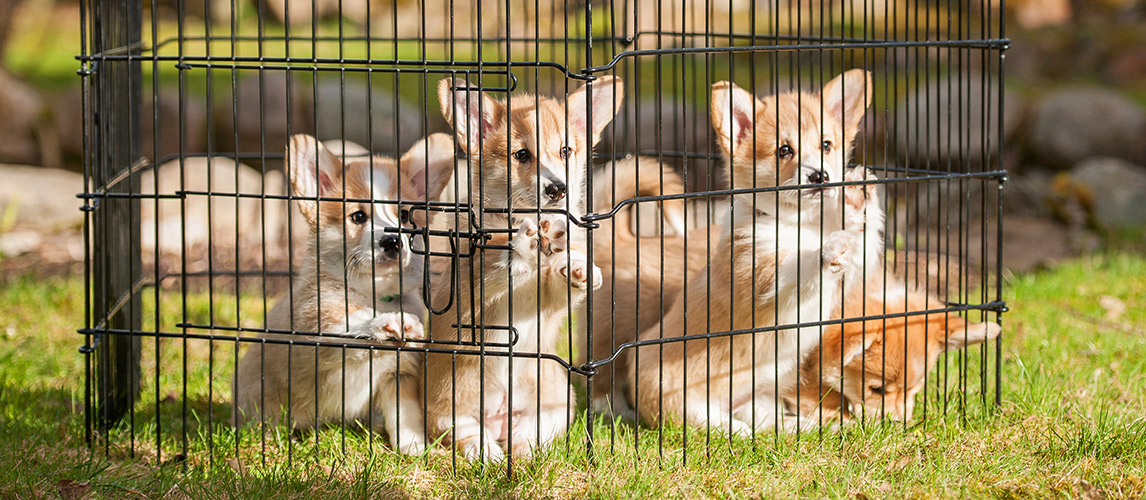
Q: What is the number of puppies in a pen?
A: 4